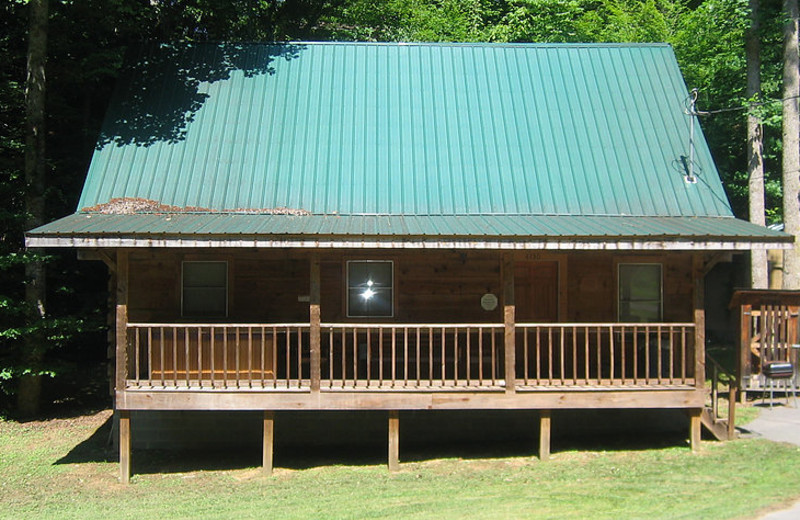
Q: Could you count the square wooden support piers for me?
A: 5